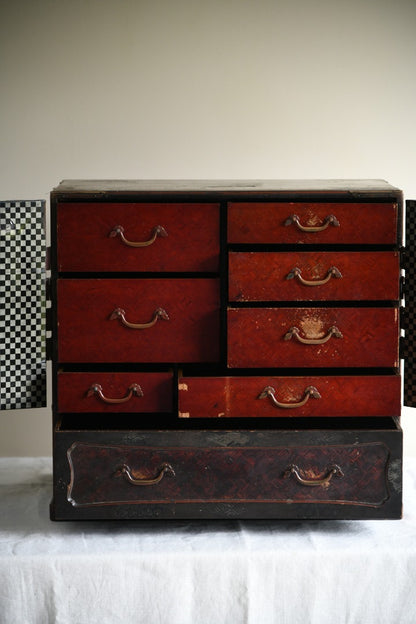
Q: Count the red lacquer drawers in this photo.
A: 7